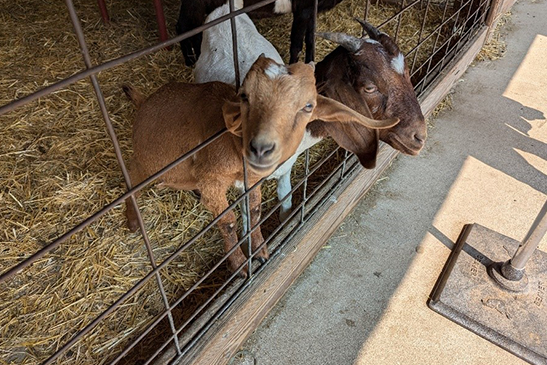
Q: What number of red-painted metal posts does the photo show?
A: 2